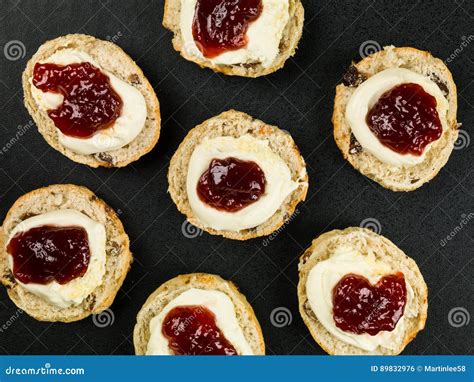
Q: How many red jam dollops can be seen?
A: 7